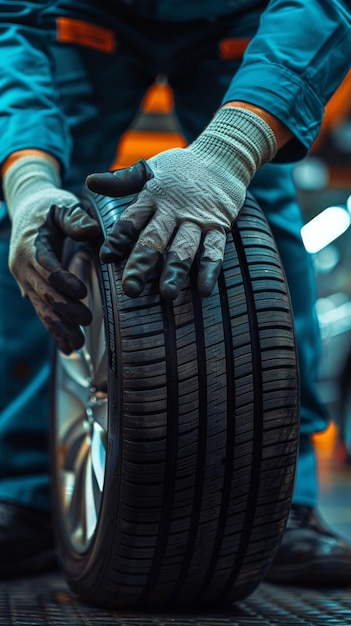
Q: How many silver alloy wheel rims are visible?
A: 1